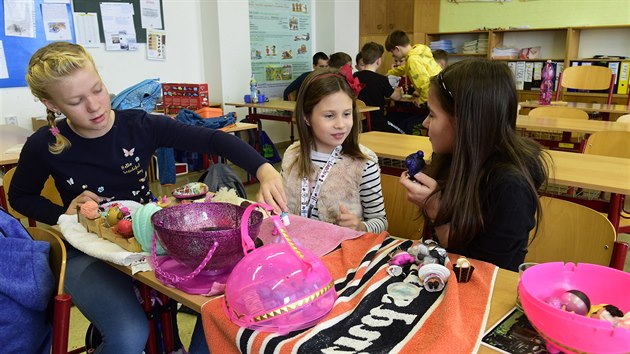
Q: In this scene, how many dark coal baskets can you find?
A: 0